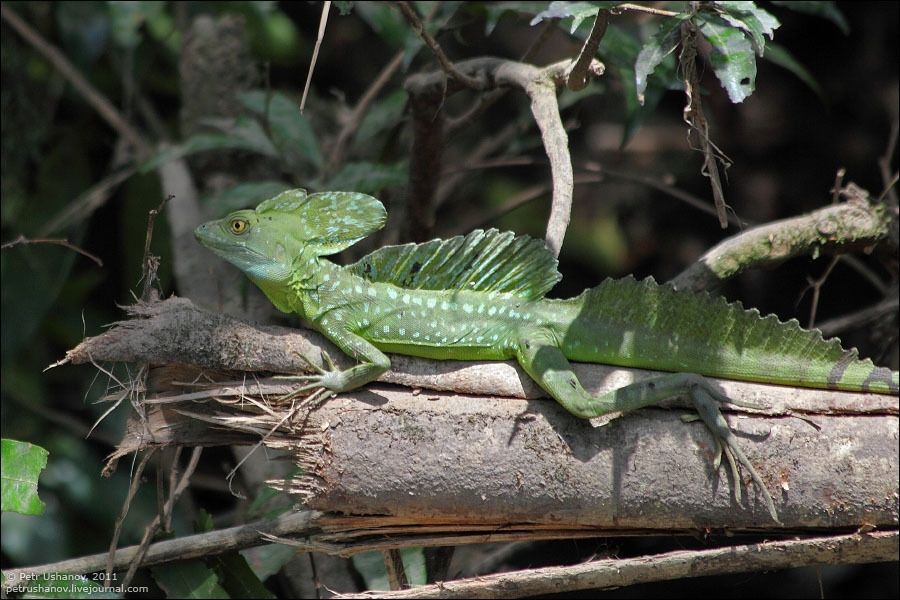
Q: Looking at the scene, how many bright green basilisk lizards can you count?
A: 1